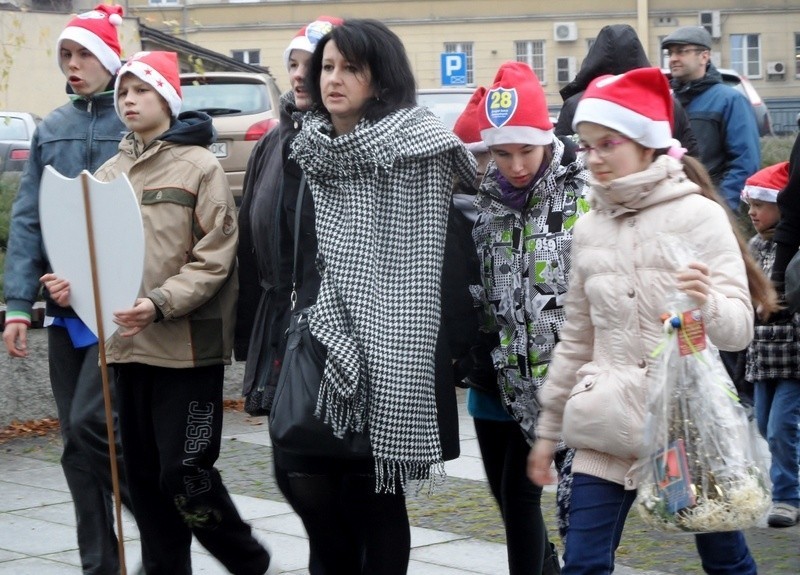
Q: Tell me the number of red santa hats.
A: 7